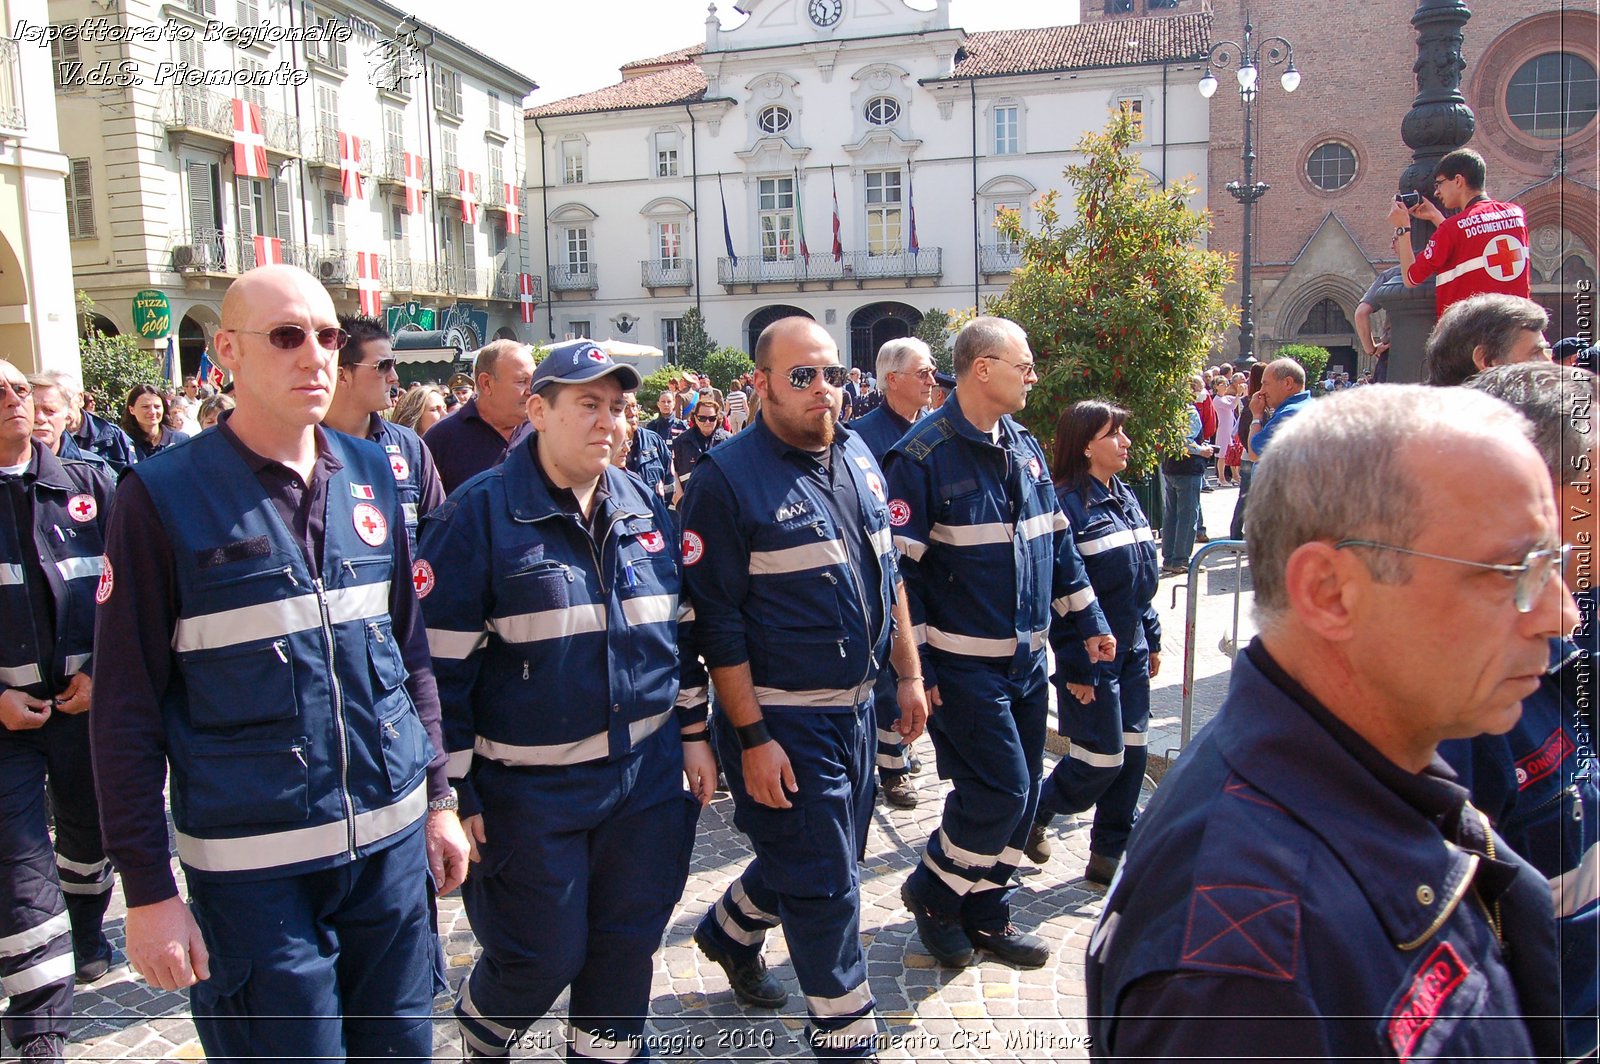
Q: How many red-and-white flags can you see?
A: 8